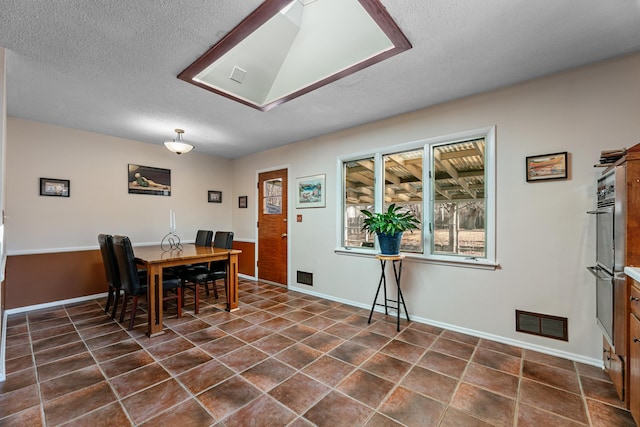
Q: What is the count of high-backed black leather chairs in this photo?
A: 4